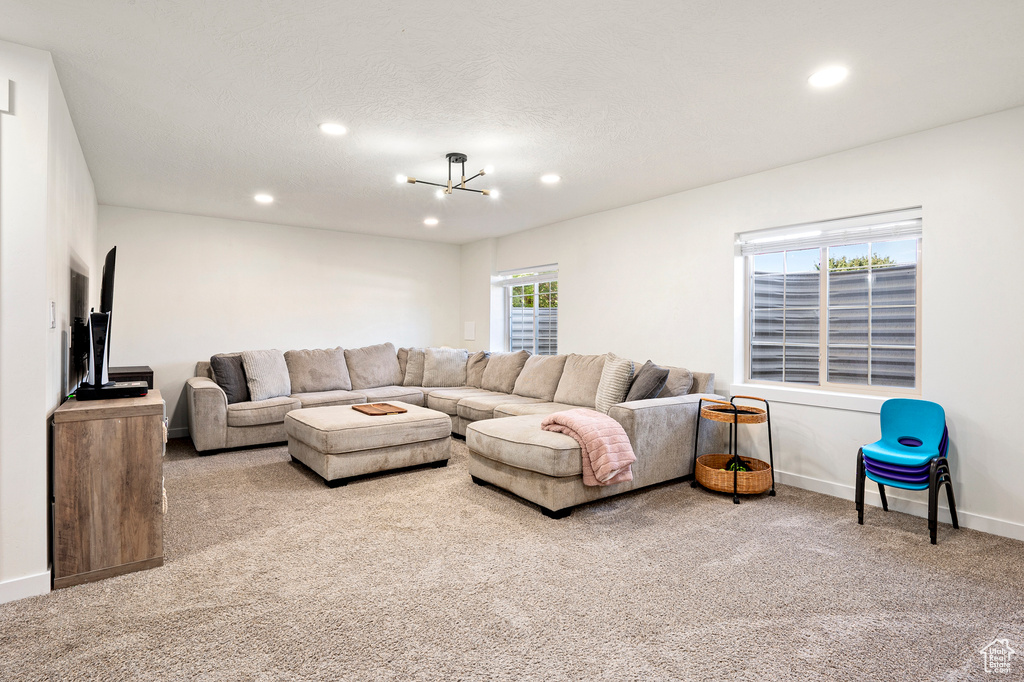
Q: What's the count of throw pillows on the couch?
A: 6